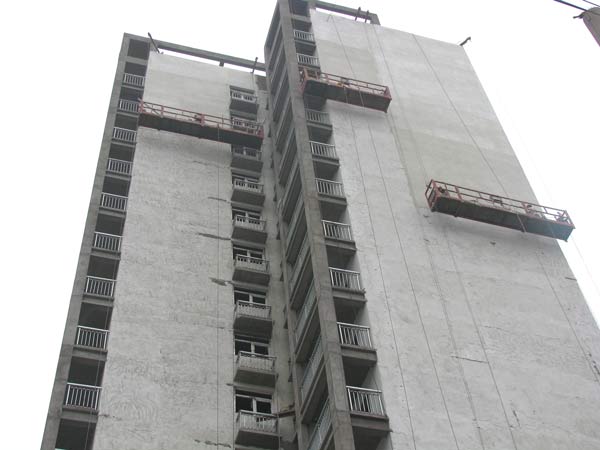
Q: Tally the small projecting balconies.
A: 9